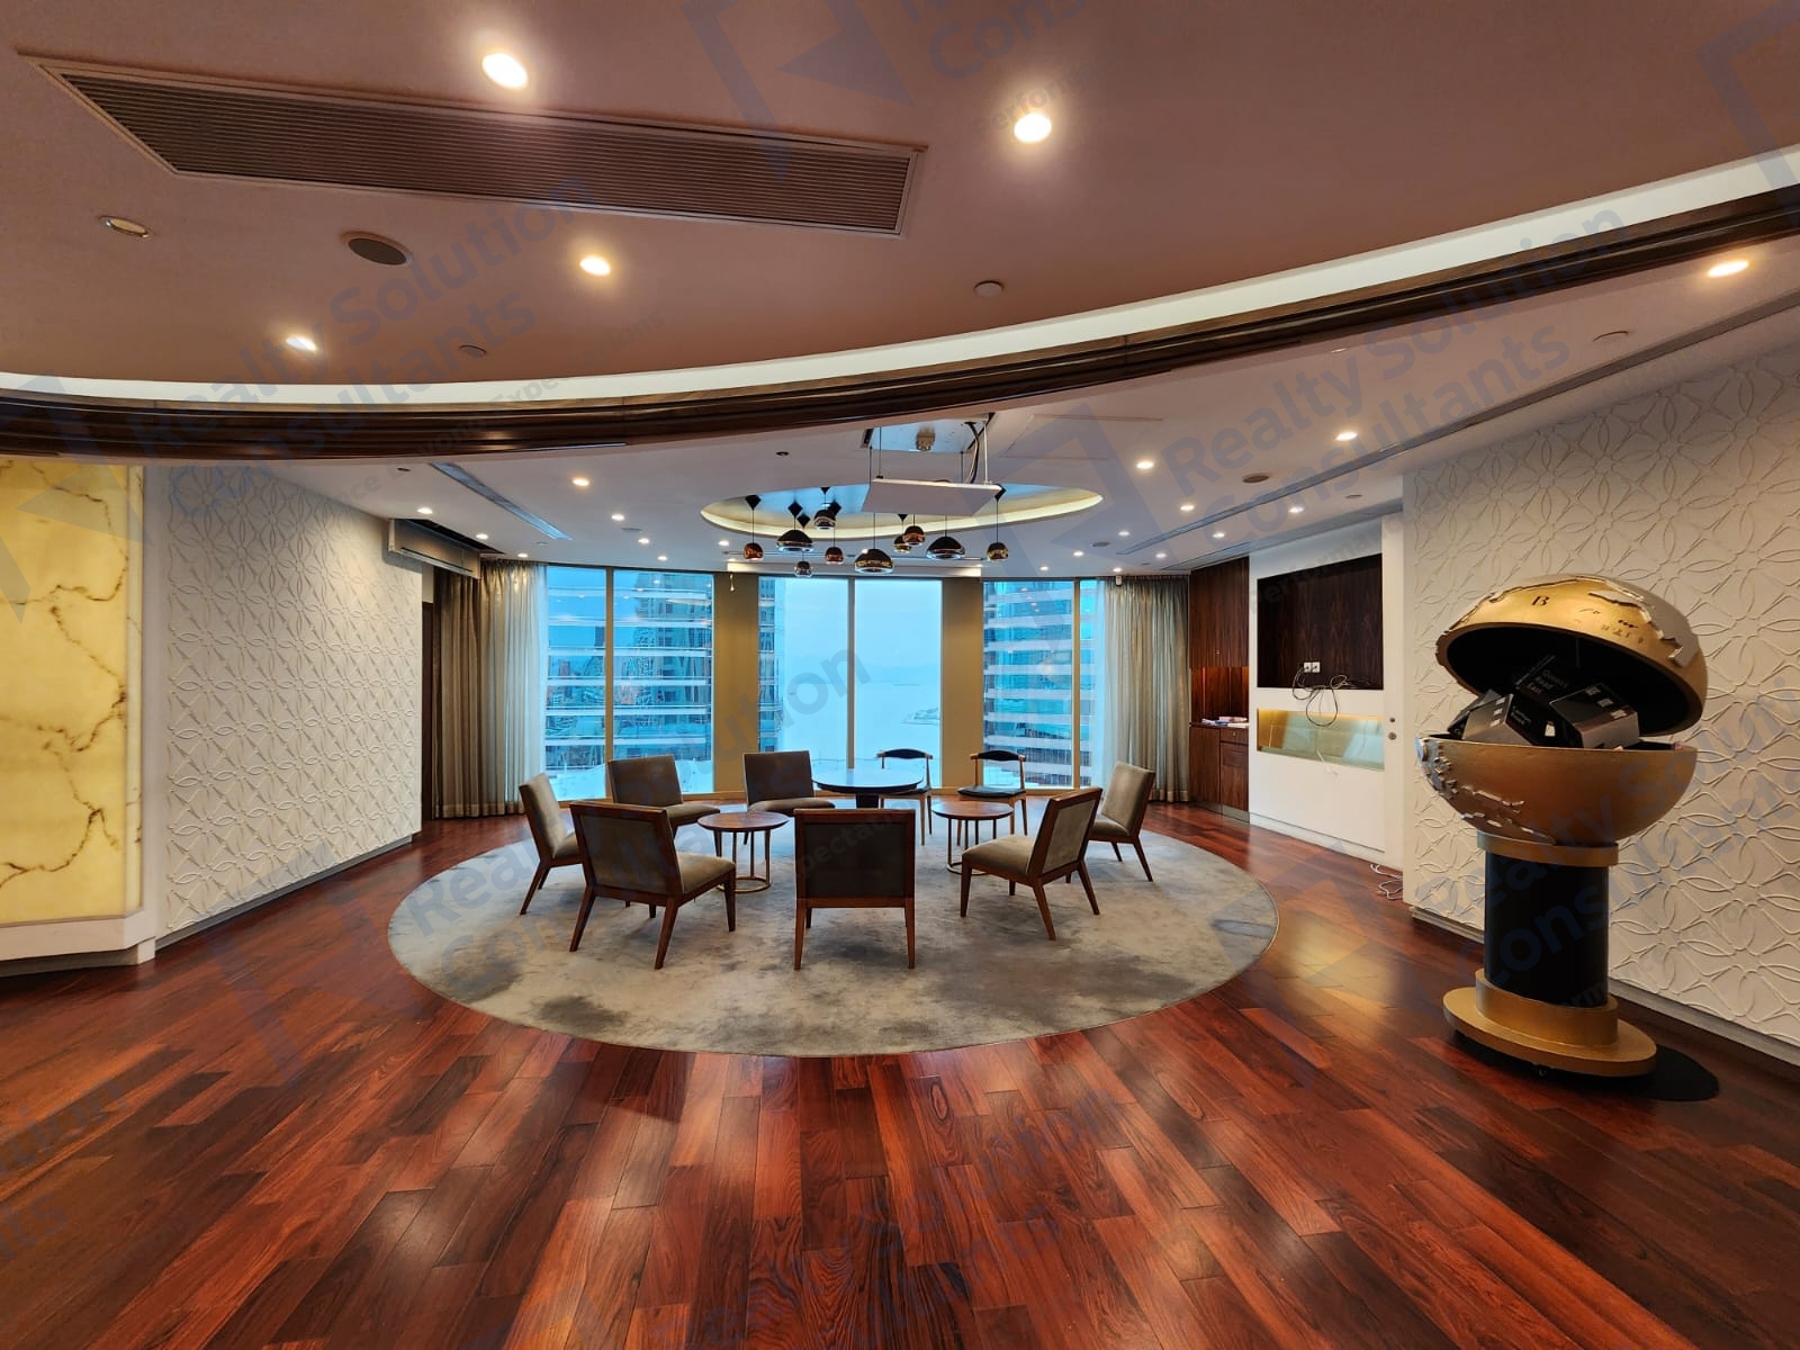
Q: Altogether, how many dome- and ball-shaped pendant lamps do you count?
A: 10